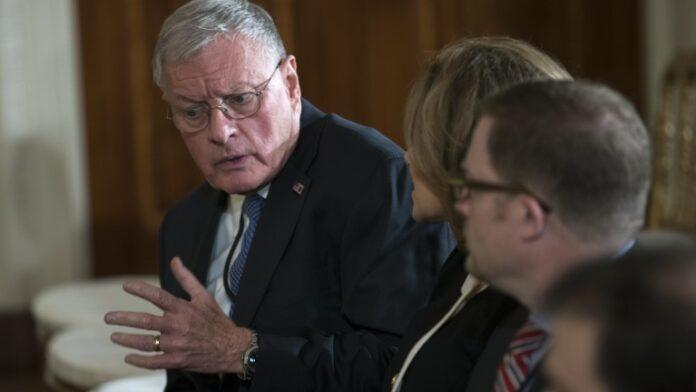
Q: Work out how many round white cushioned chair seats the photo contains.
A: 3